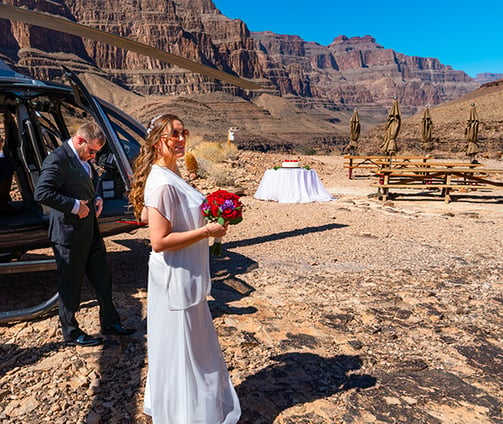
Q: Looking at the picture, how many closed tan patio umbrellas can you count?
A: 4